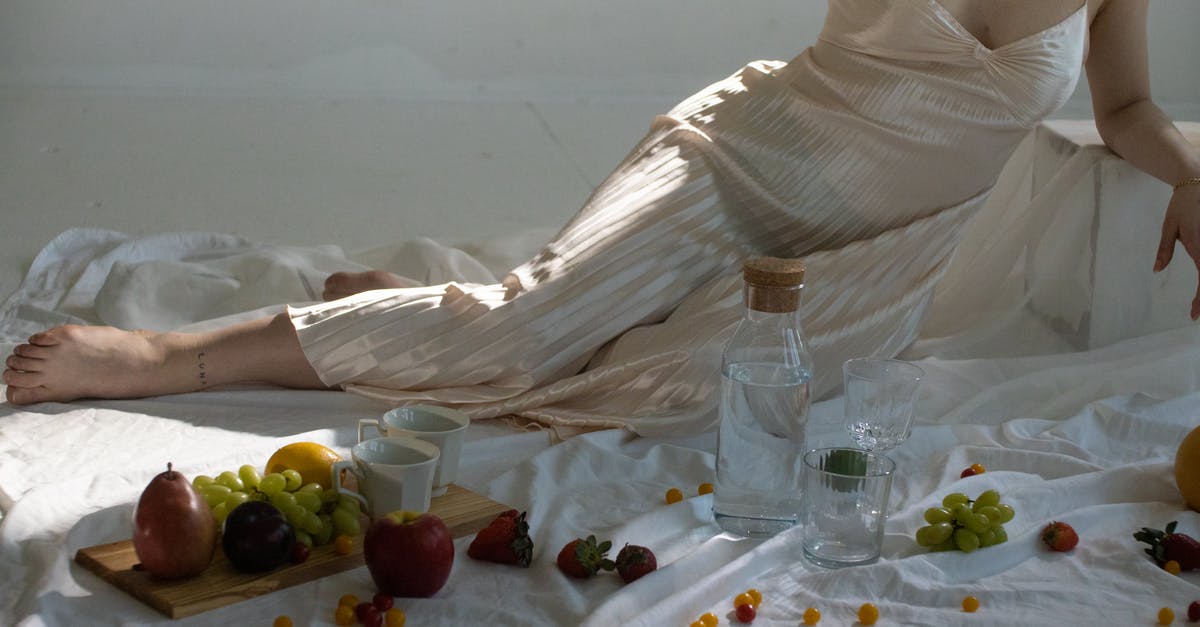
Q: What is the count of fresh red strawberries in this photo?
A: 5